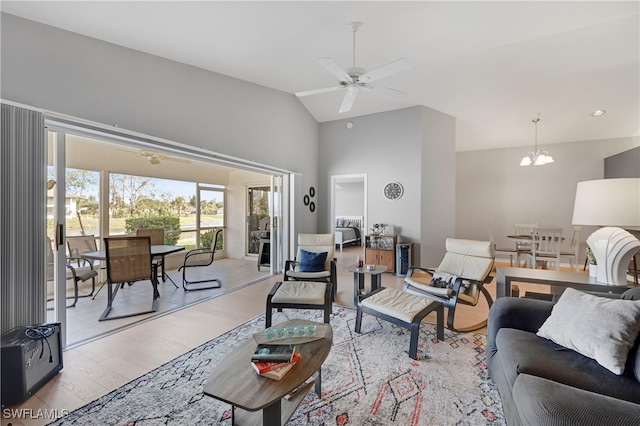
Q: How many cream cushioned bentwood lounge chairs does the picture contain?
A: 2